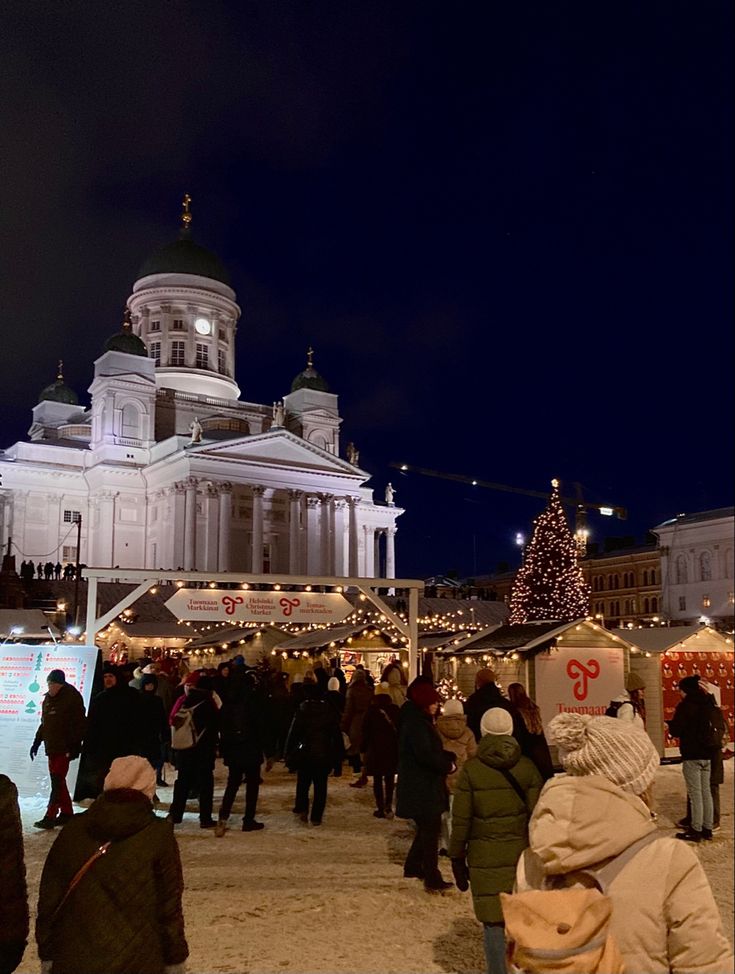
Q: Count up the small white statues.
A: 4